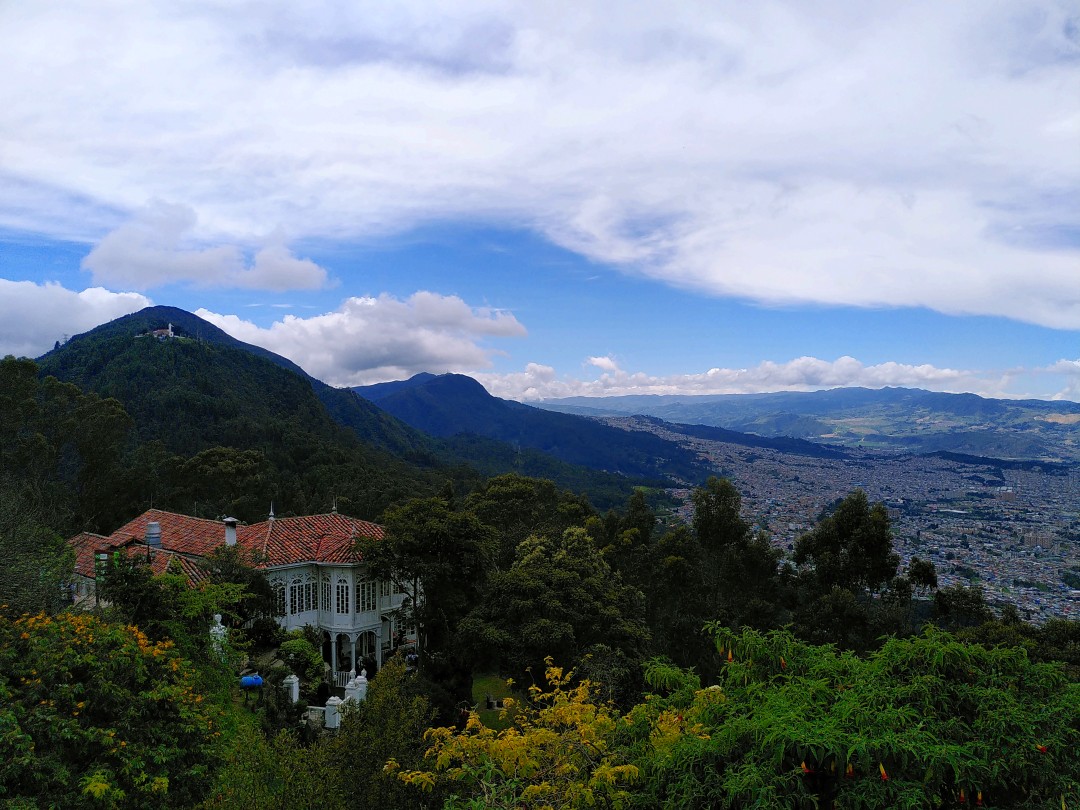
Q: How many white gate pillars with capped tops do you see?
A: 4